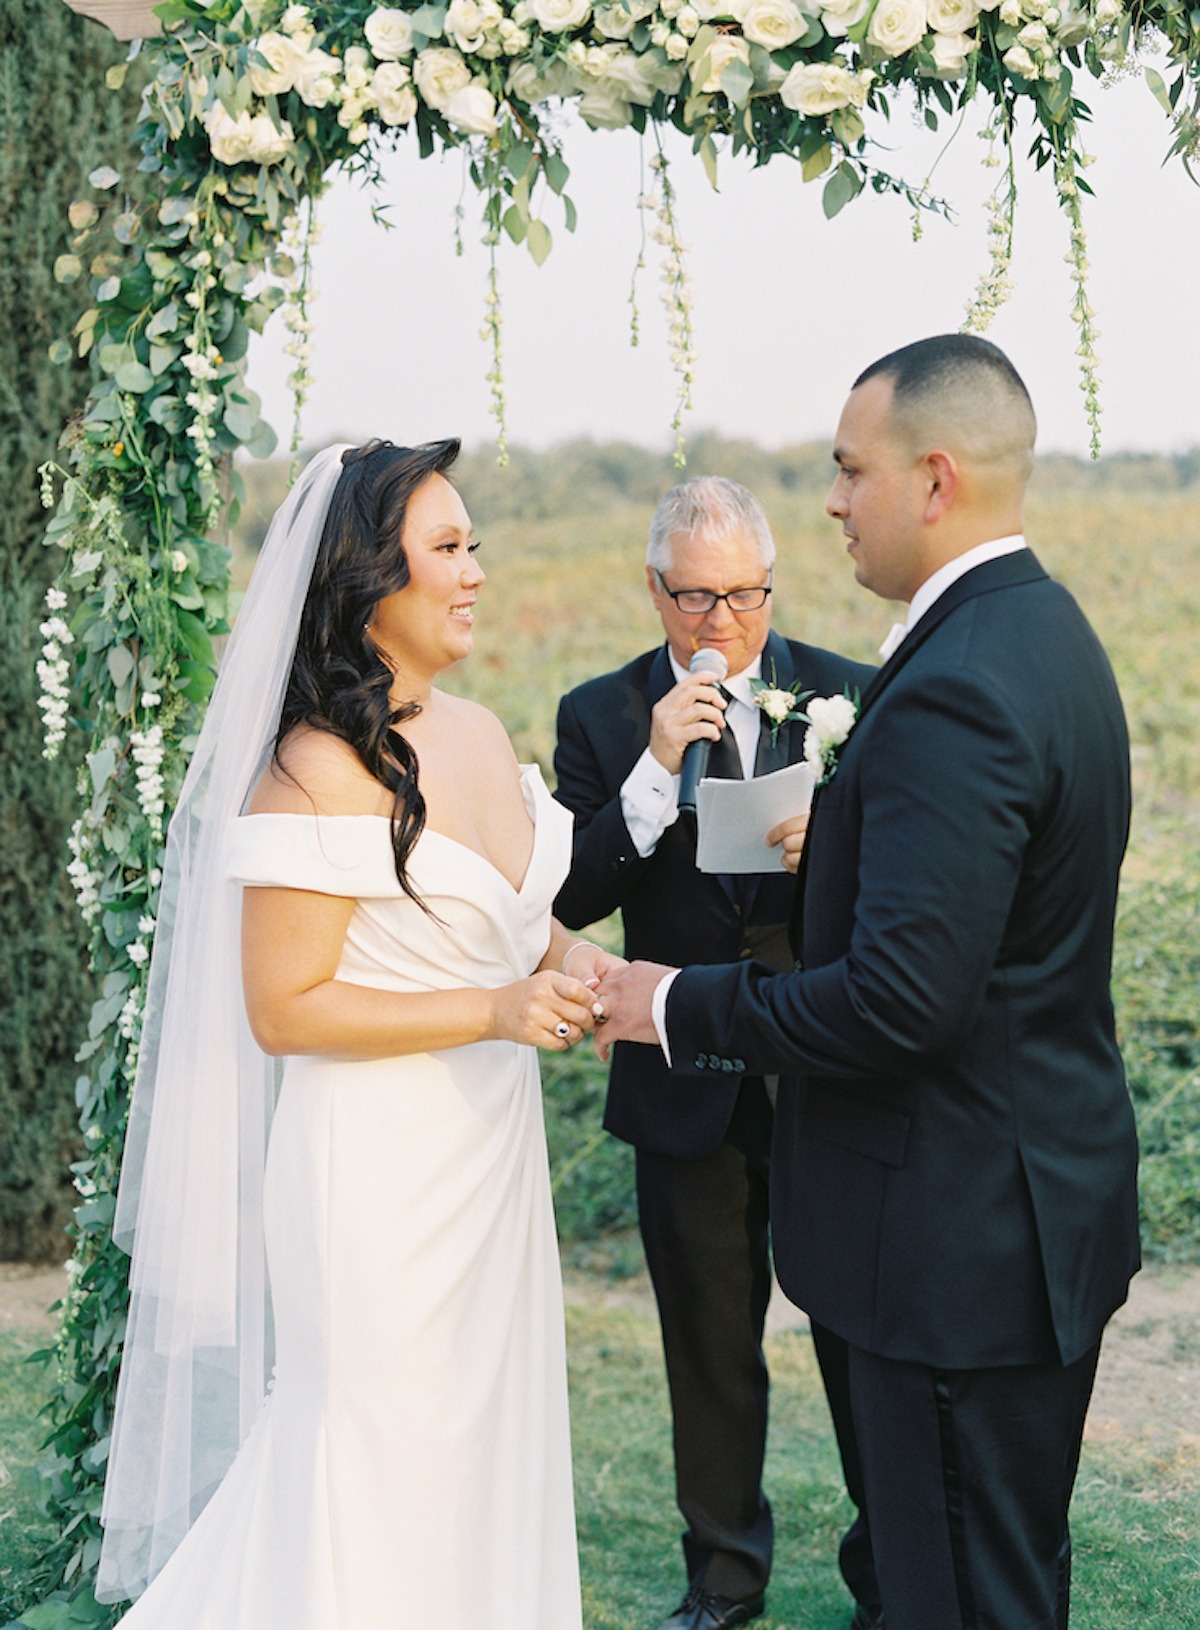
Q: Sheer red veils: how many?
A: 0